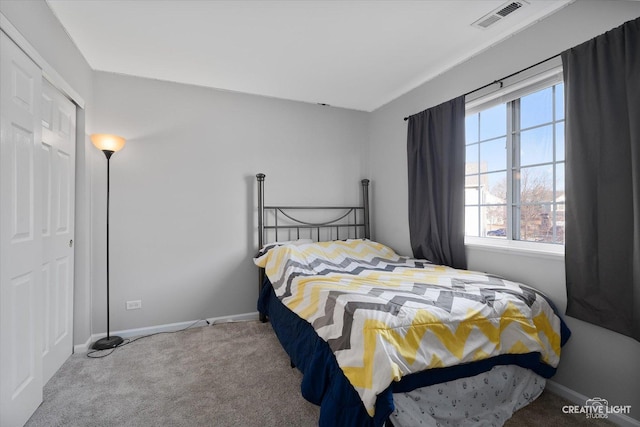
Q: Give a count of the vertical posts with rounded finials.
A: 2